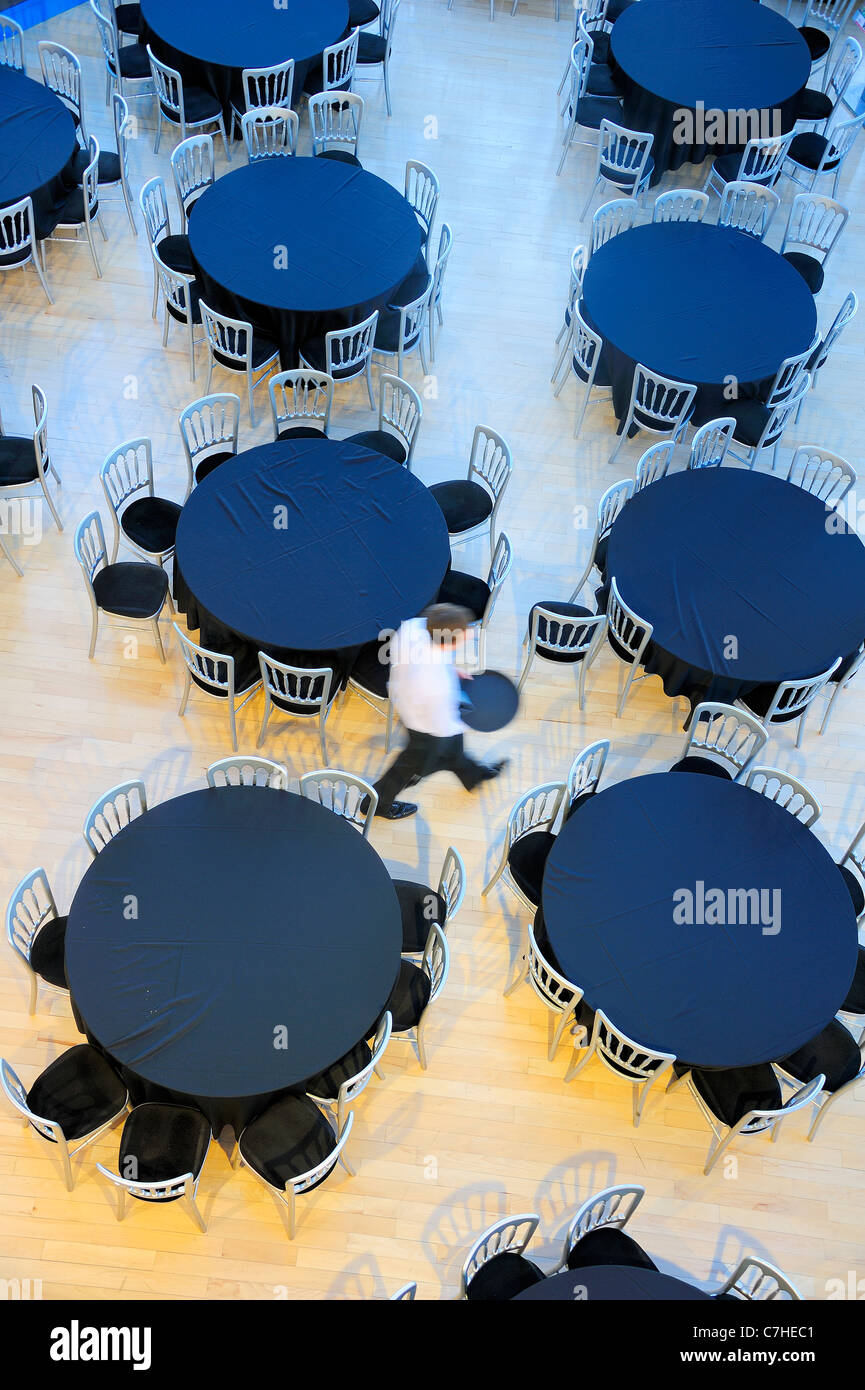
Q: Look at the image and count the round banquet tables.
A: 10